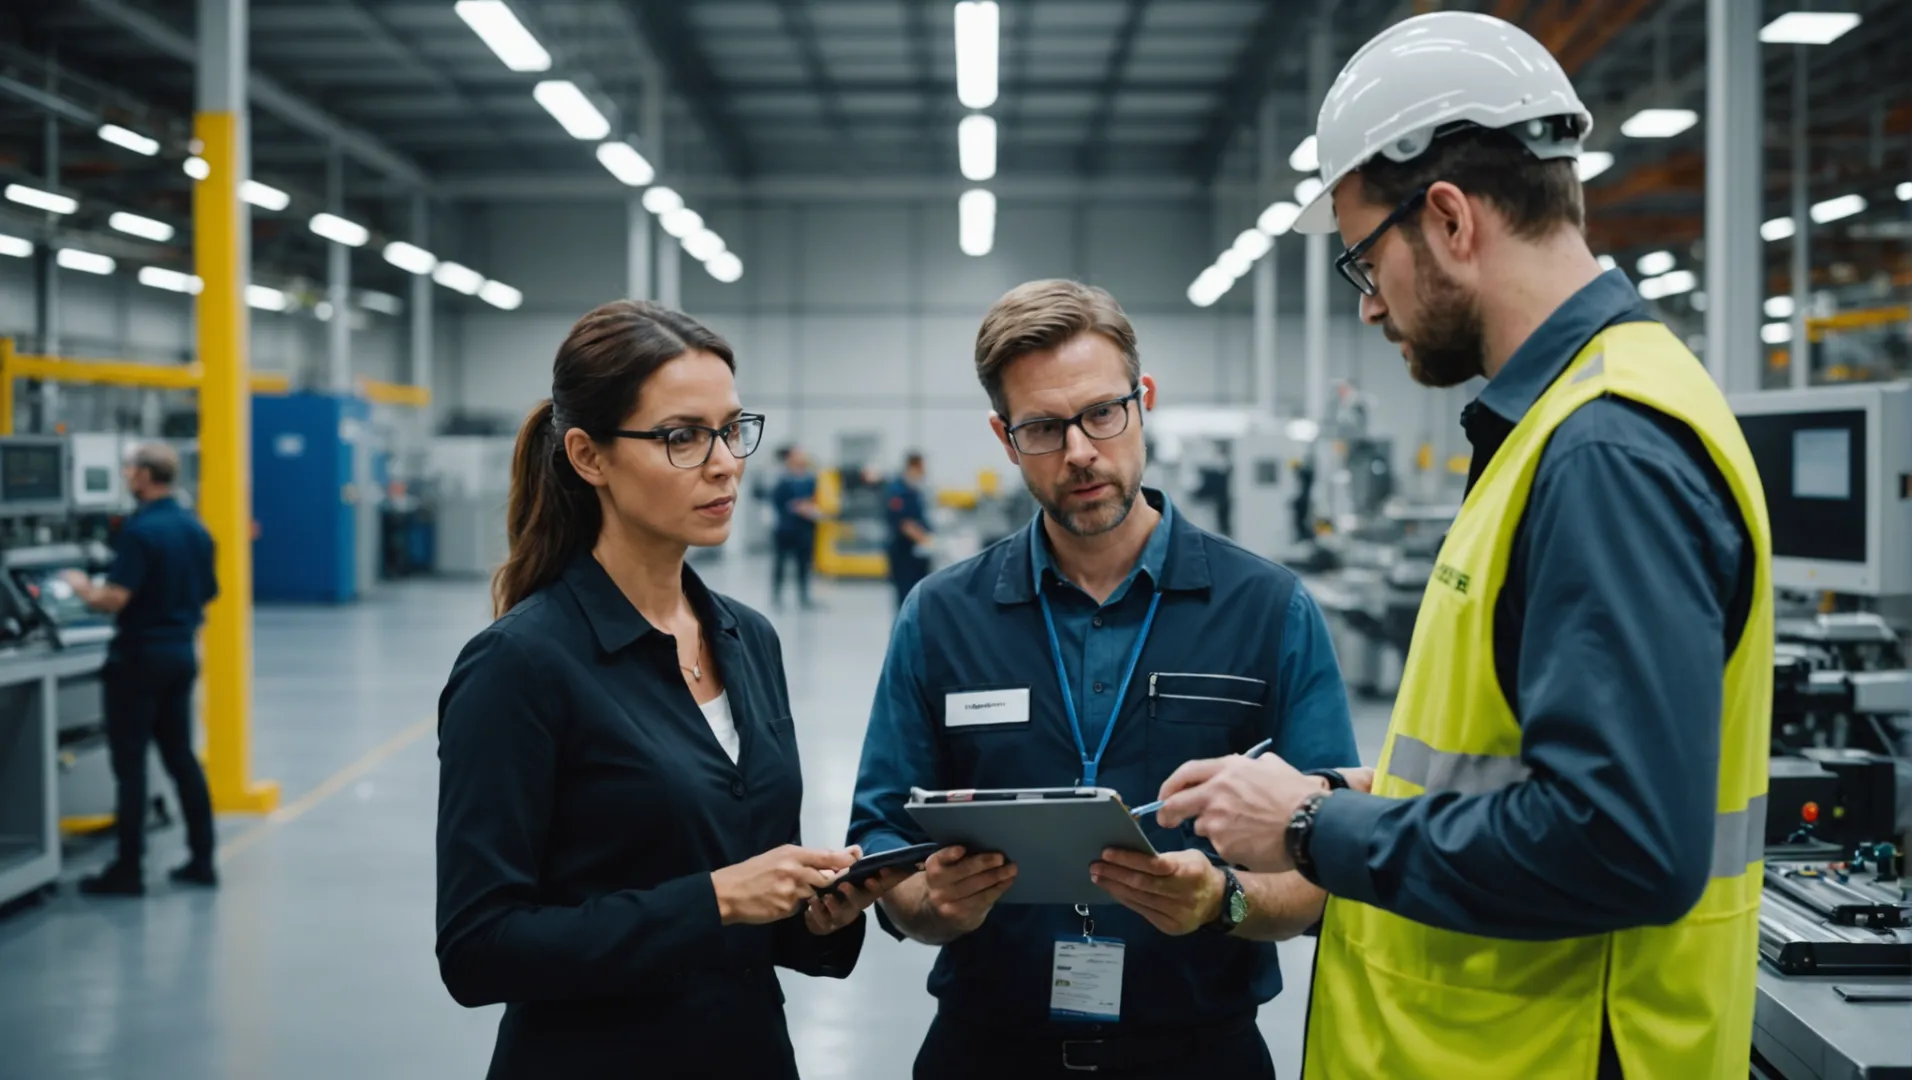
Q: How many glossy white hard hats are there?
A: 1